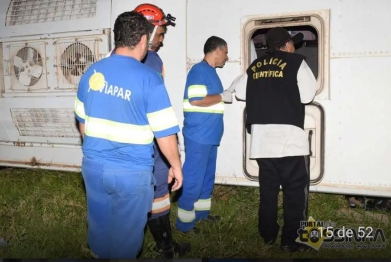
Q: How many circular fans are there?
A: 2